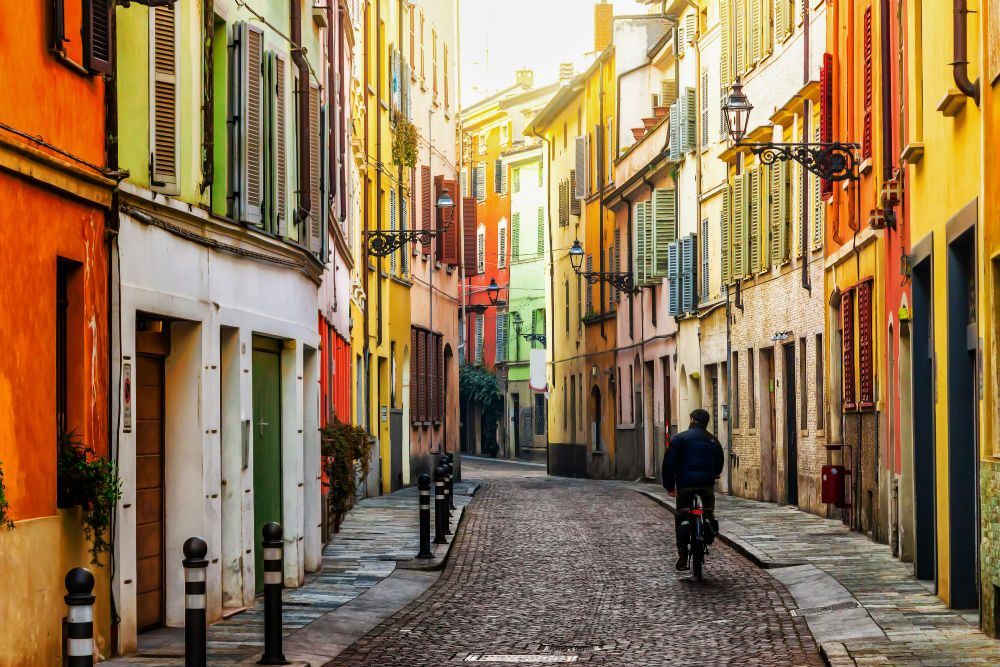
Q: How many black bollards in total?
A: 9